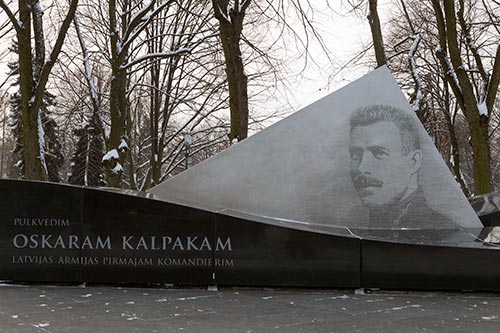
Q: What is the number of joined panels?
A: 4